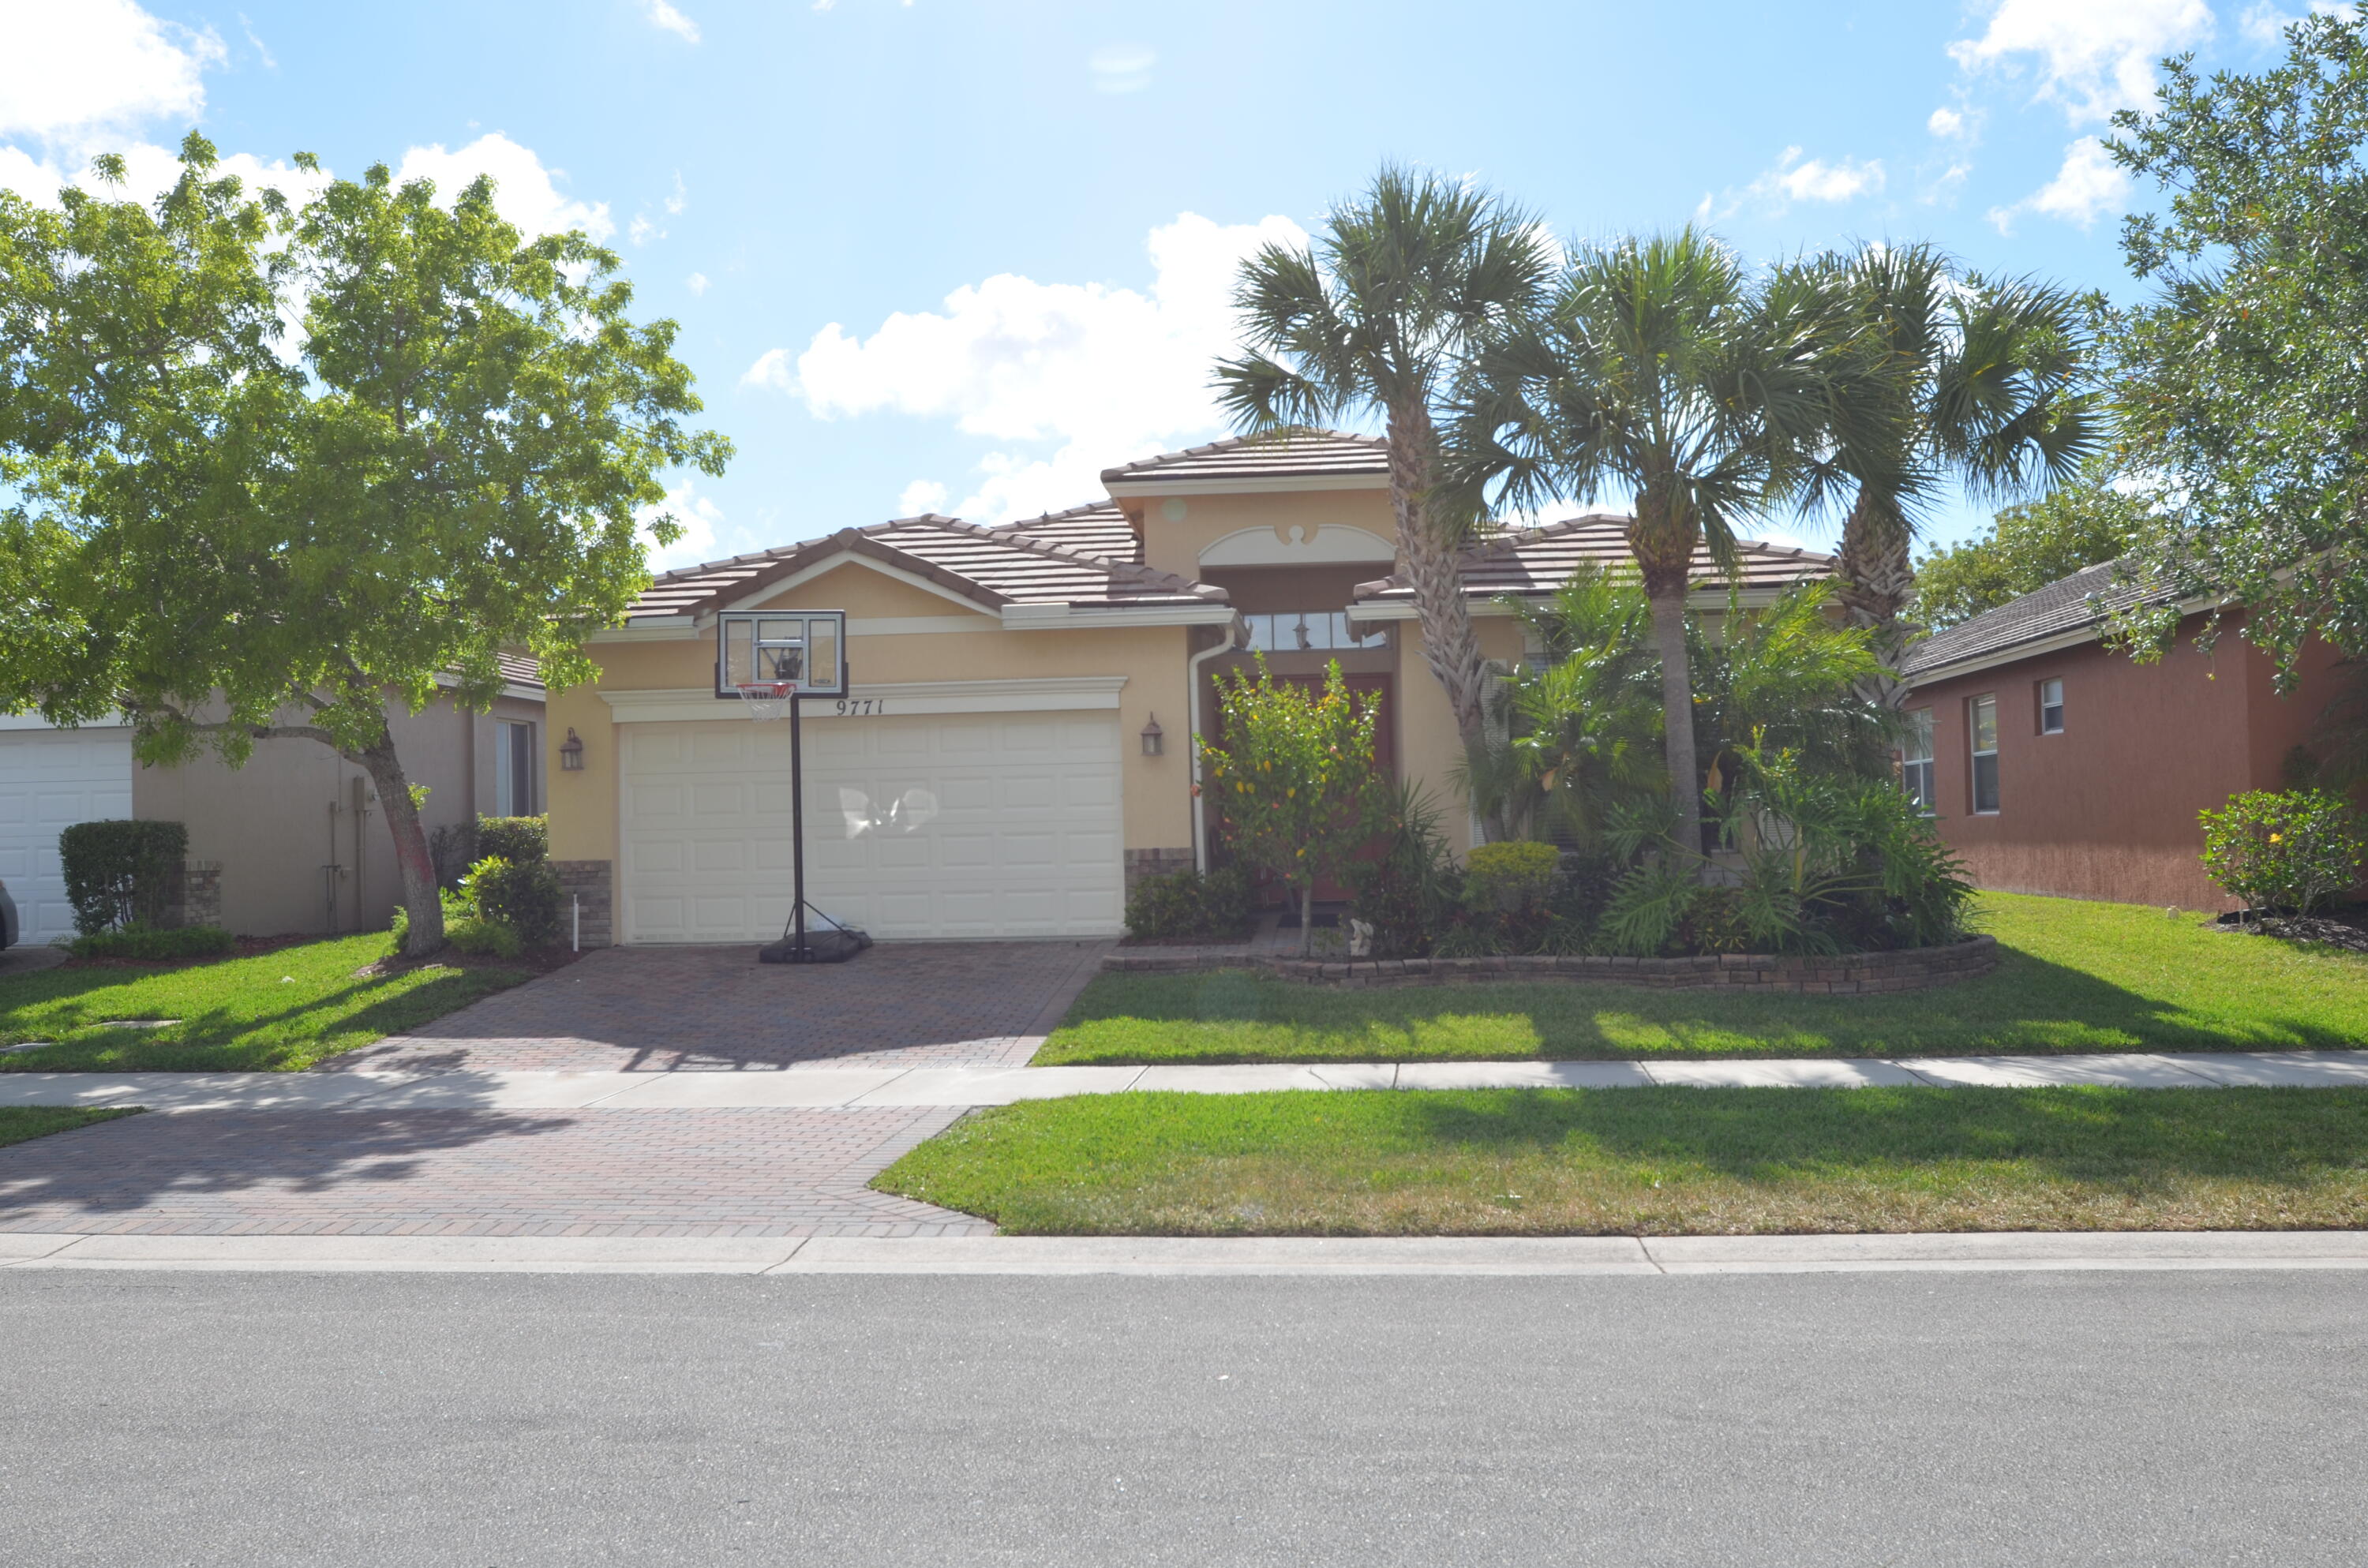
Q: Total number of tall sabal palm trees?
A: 3